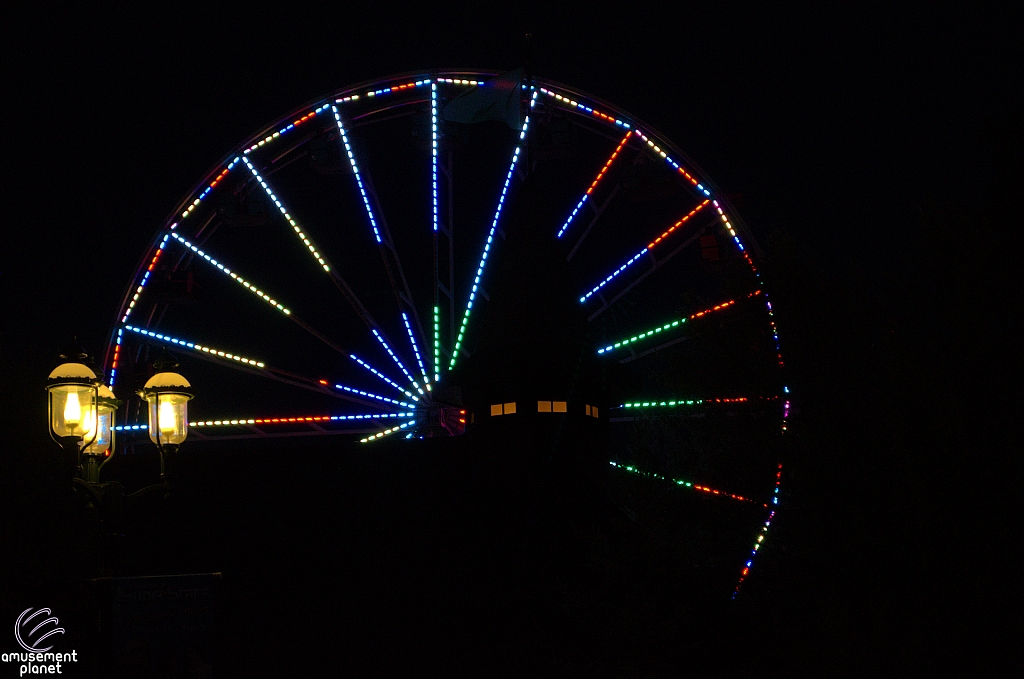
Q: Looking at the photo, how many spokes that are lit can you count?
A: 13